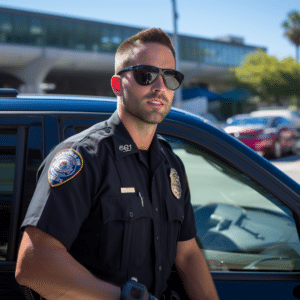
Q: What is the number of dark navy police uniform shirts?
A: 1